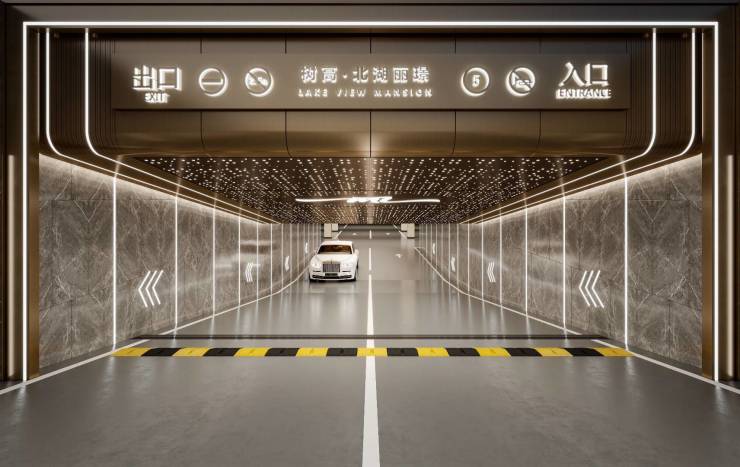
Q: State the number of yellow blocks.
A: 9